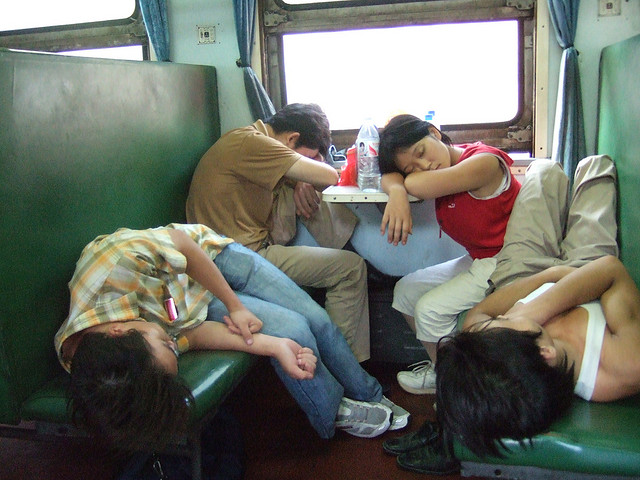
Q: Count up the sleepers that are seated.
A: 2